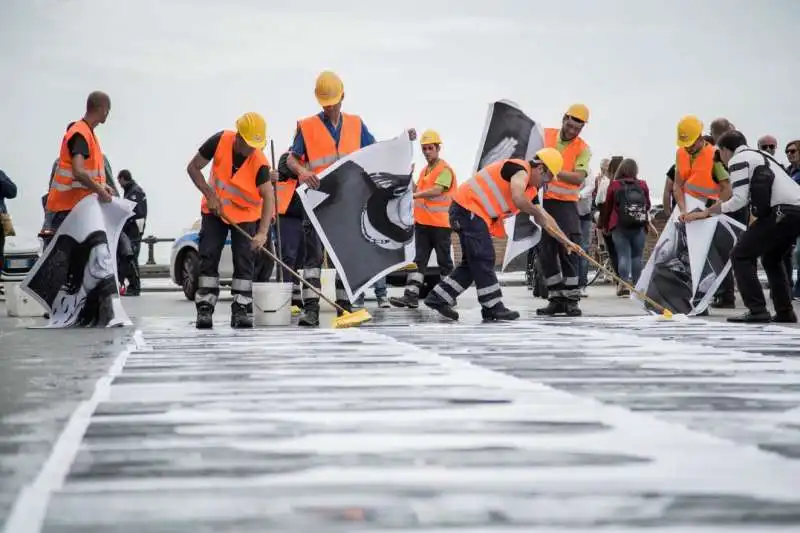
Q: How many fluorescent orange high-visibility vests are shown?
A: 8